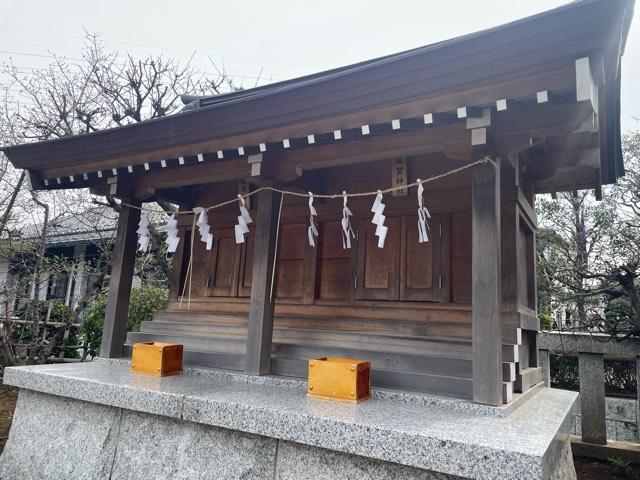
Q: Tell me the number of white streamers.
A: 8